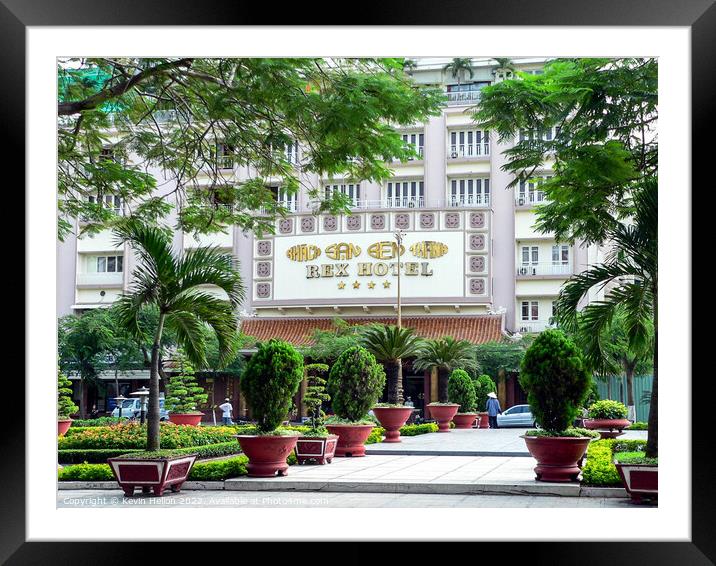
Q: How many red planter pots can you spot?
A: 13